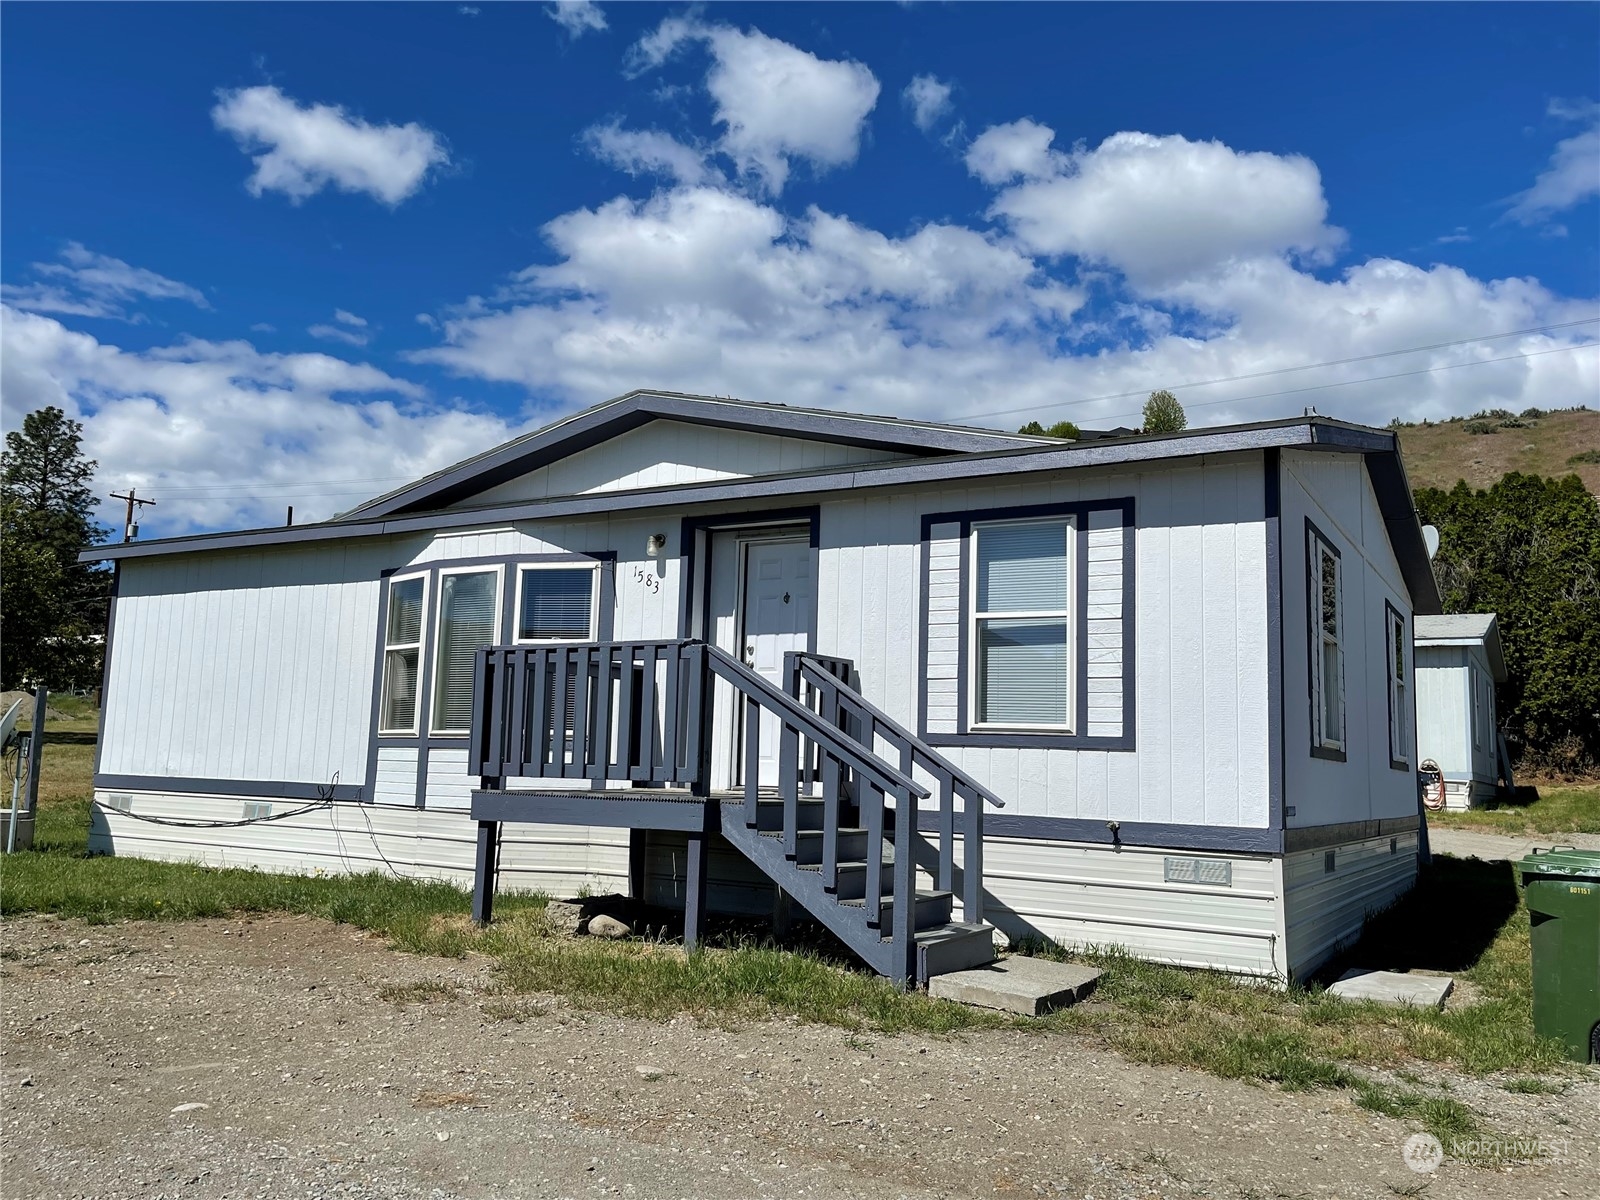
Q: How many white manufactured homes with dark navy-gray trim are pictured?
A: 1